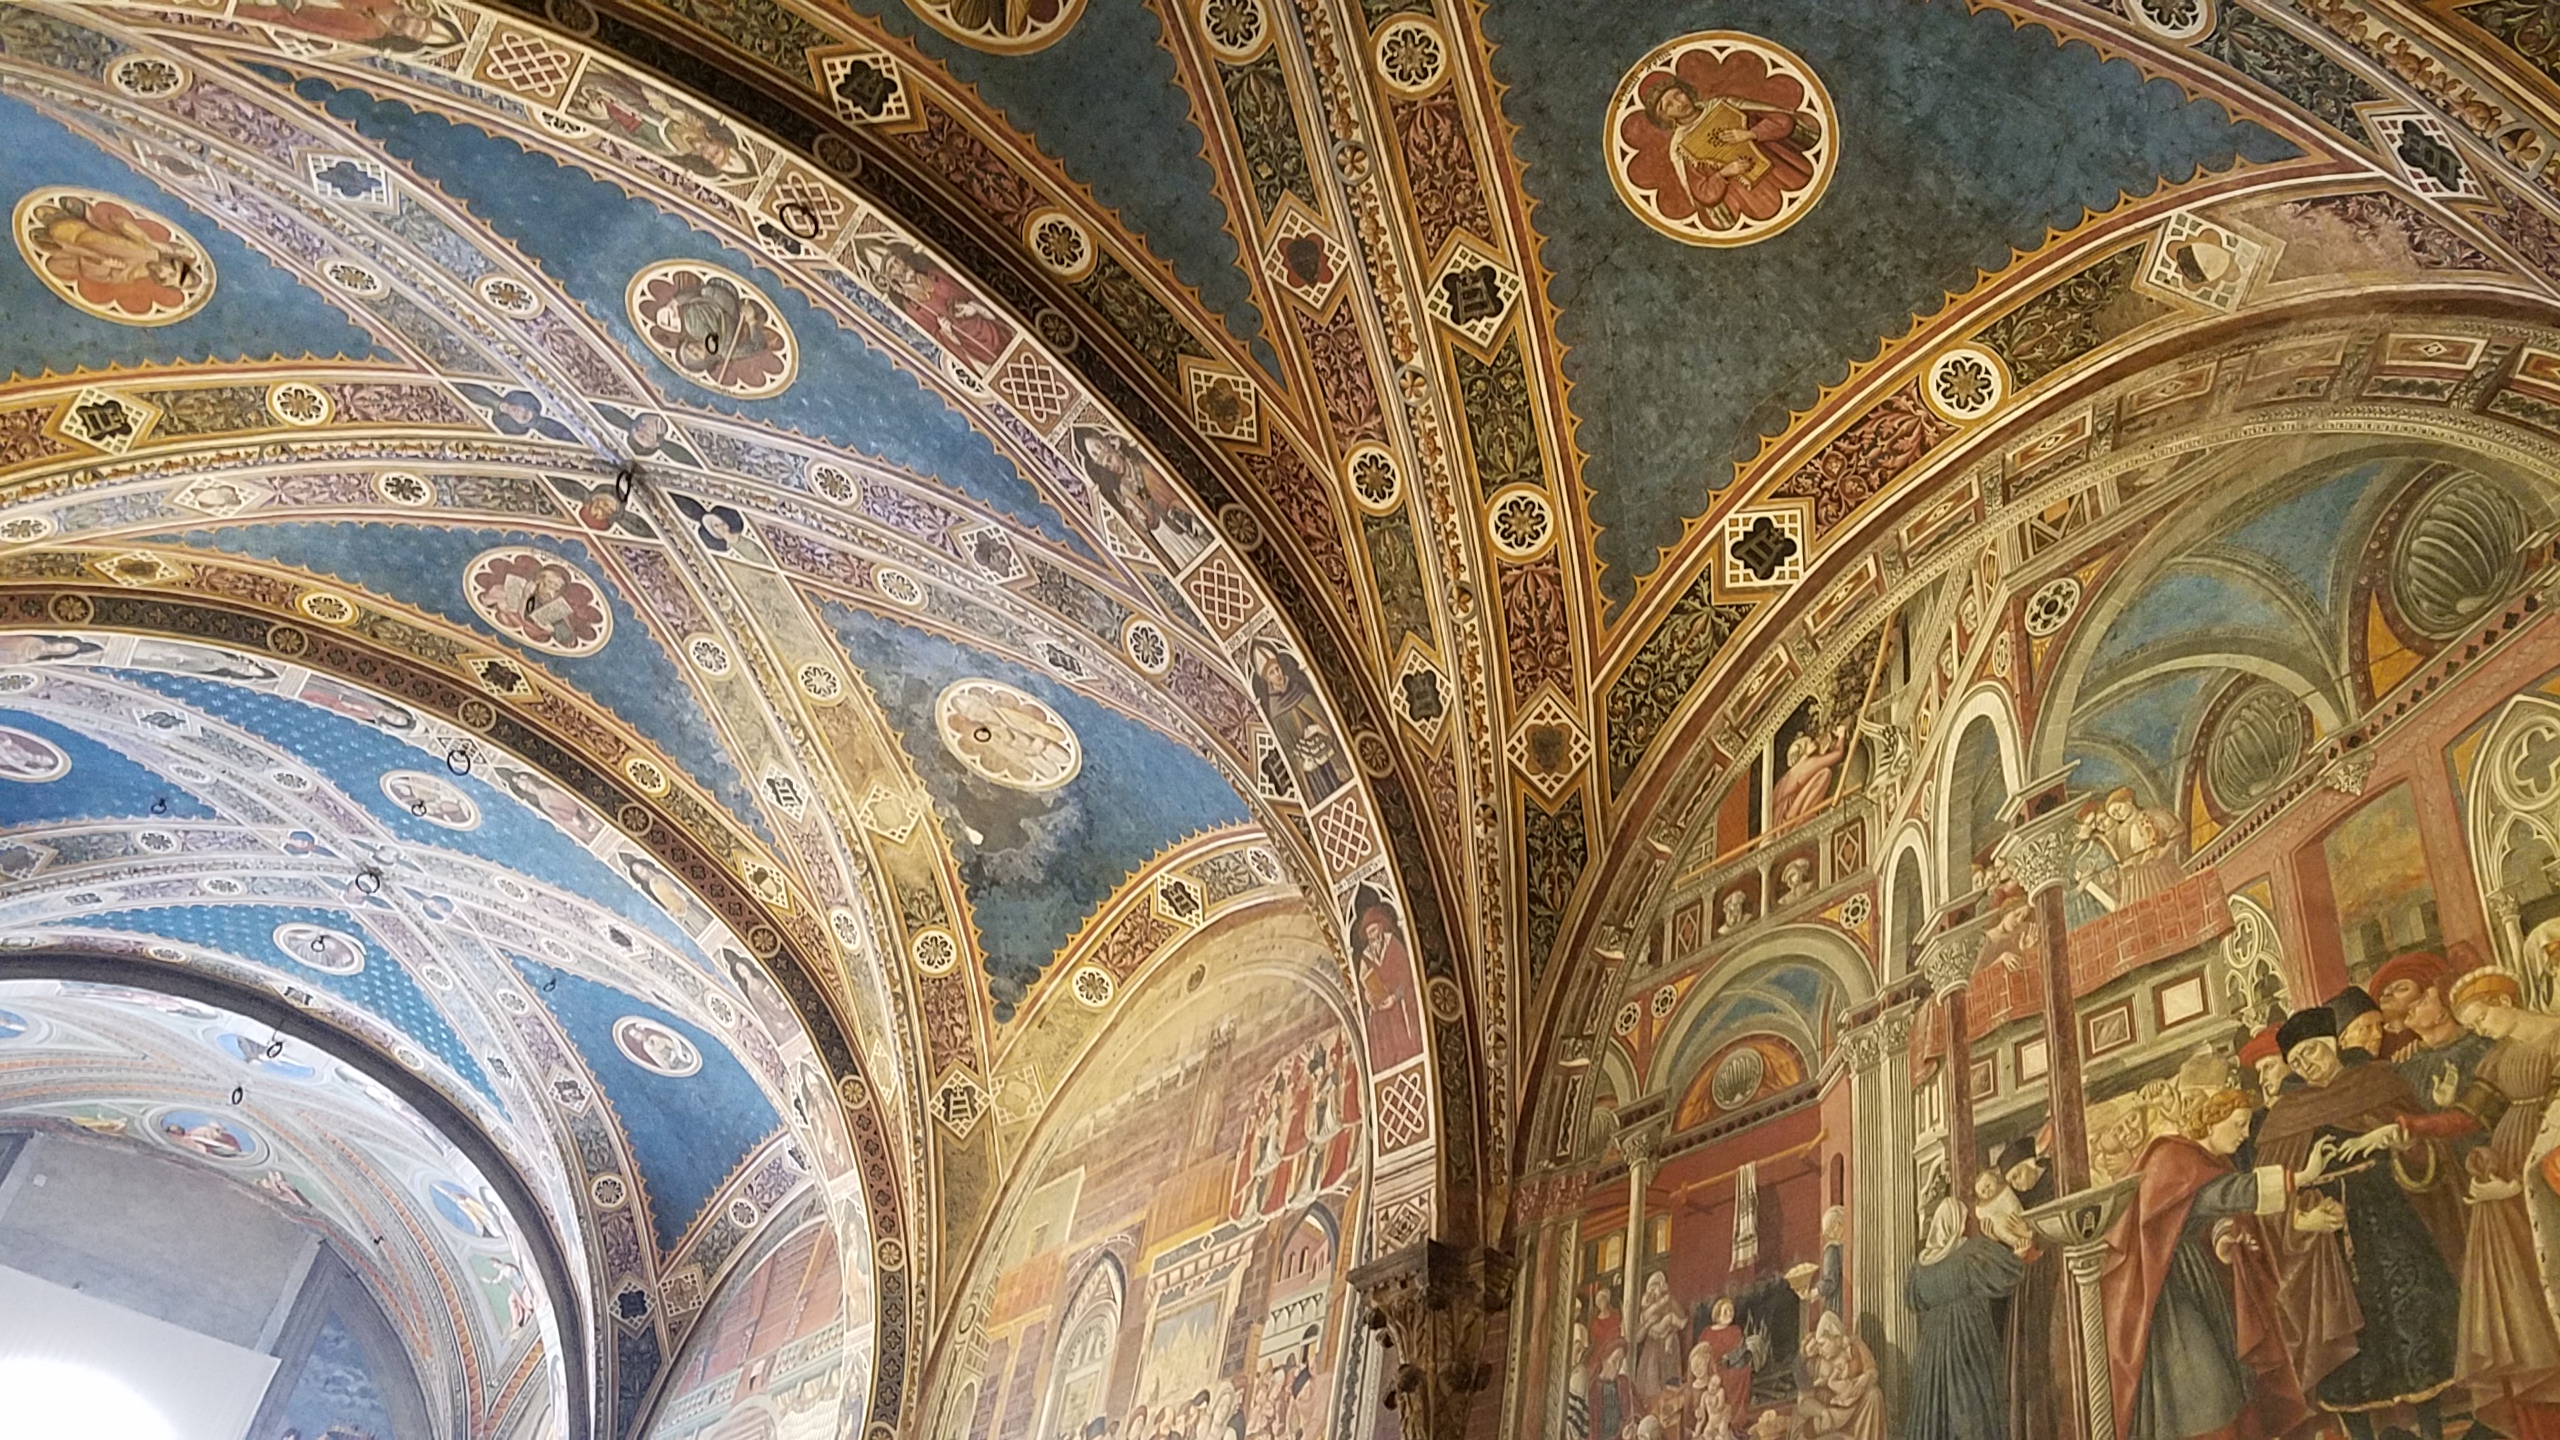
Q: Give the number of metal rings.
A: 13